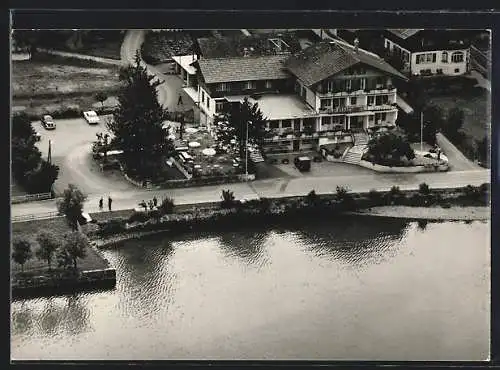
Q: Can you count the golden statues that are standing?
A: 0